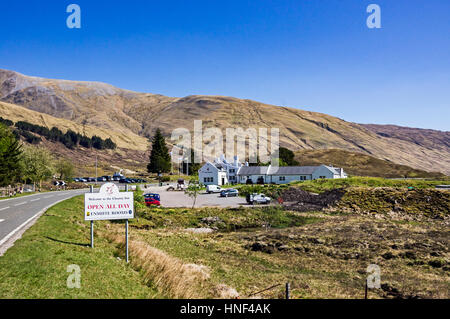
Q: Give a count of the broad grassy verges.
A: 1